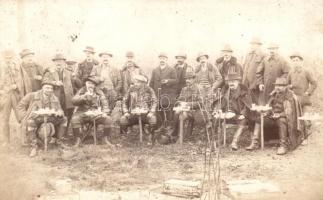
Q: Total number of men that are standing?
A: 14